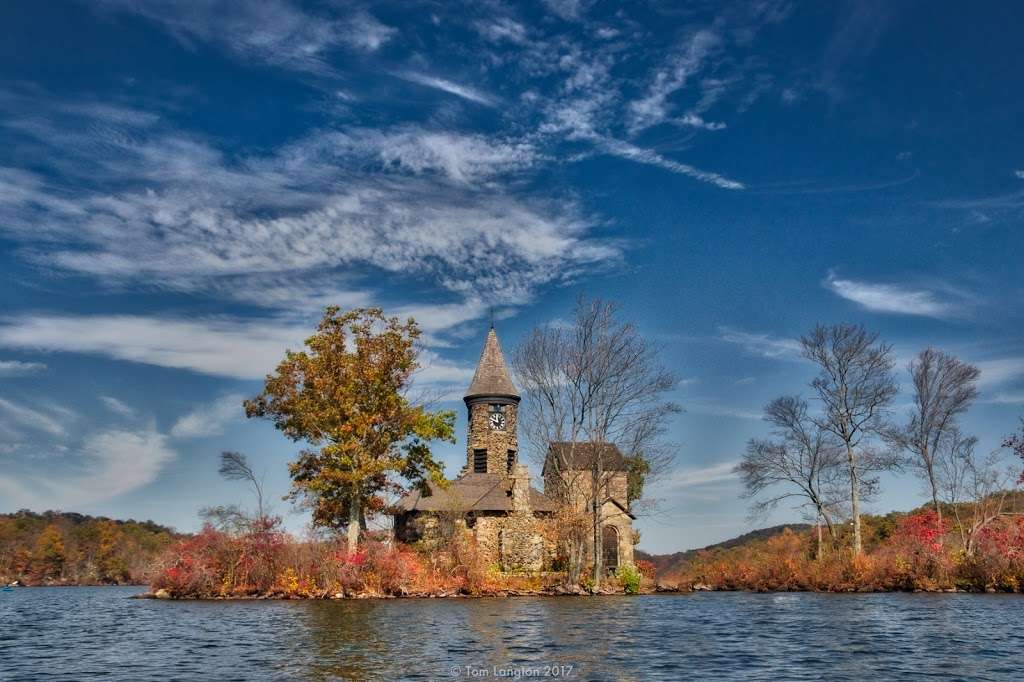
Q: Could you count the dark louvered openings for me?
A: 2